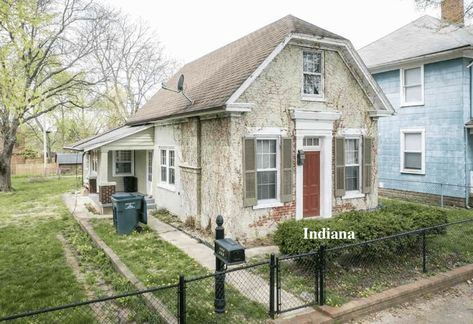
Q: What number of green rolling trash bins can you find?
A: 1